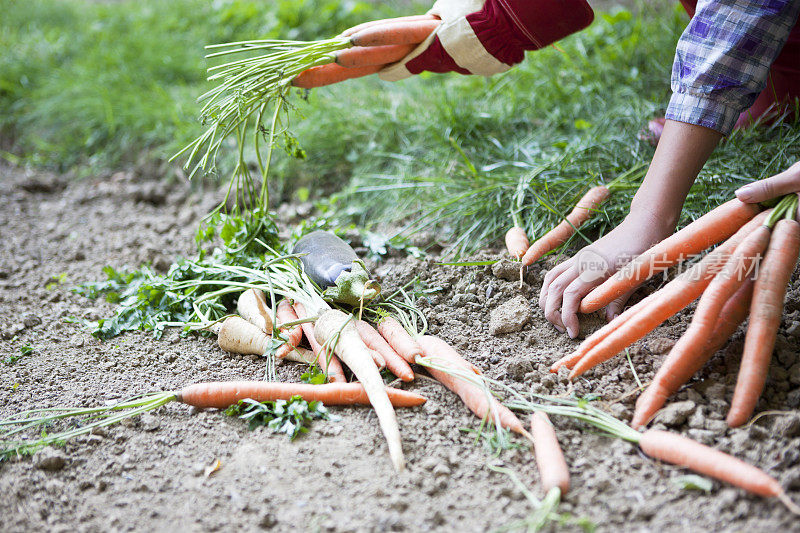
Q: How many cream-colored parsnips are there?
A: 3